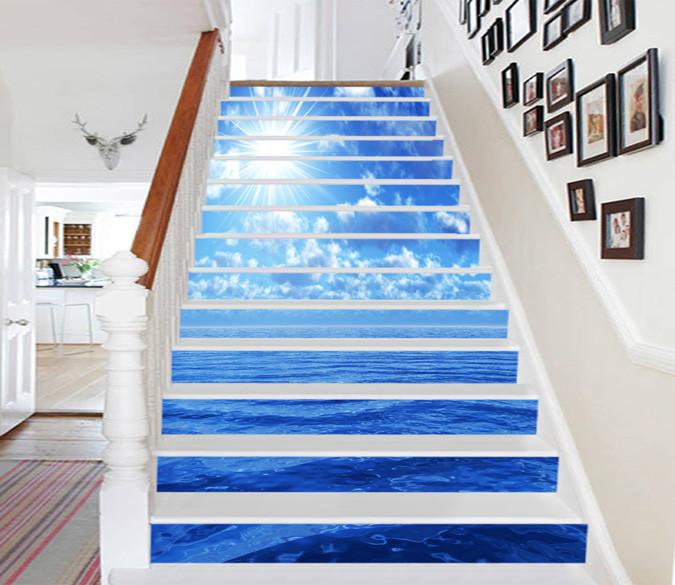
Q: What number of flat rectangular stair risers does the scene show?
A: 14